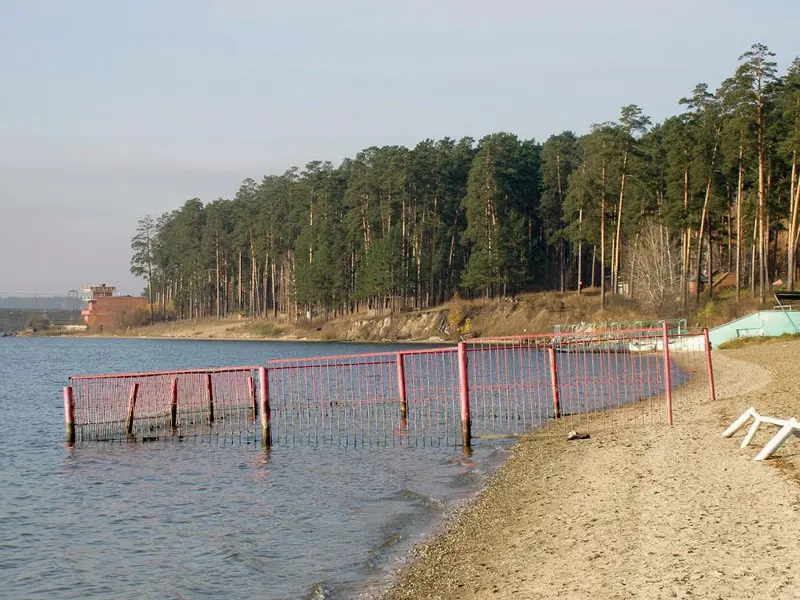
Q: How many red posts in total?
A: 11